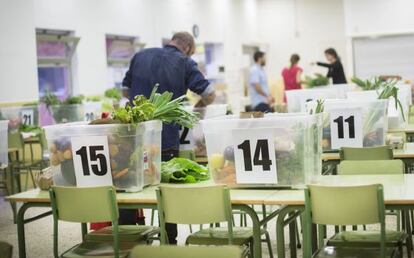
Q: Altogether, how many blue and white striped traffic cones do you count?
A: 0